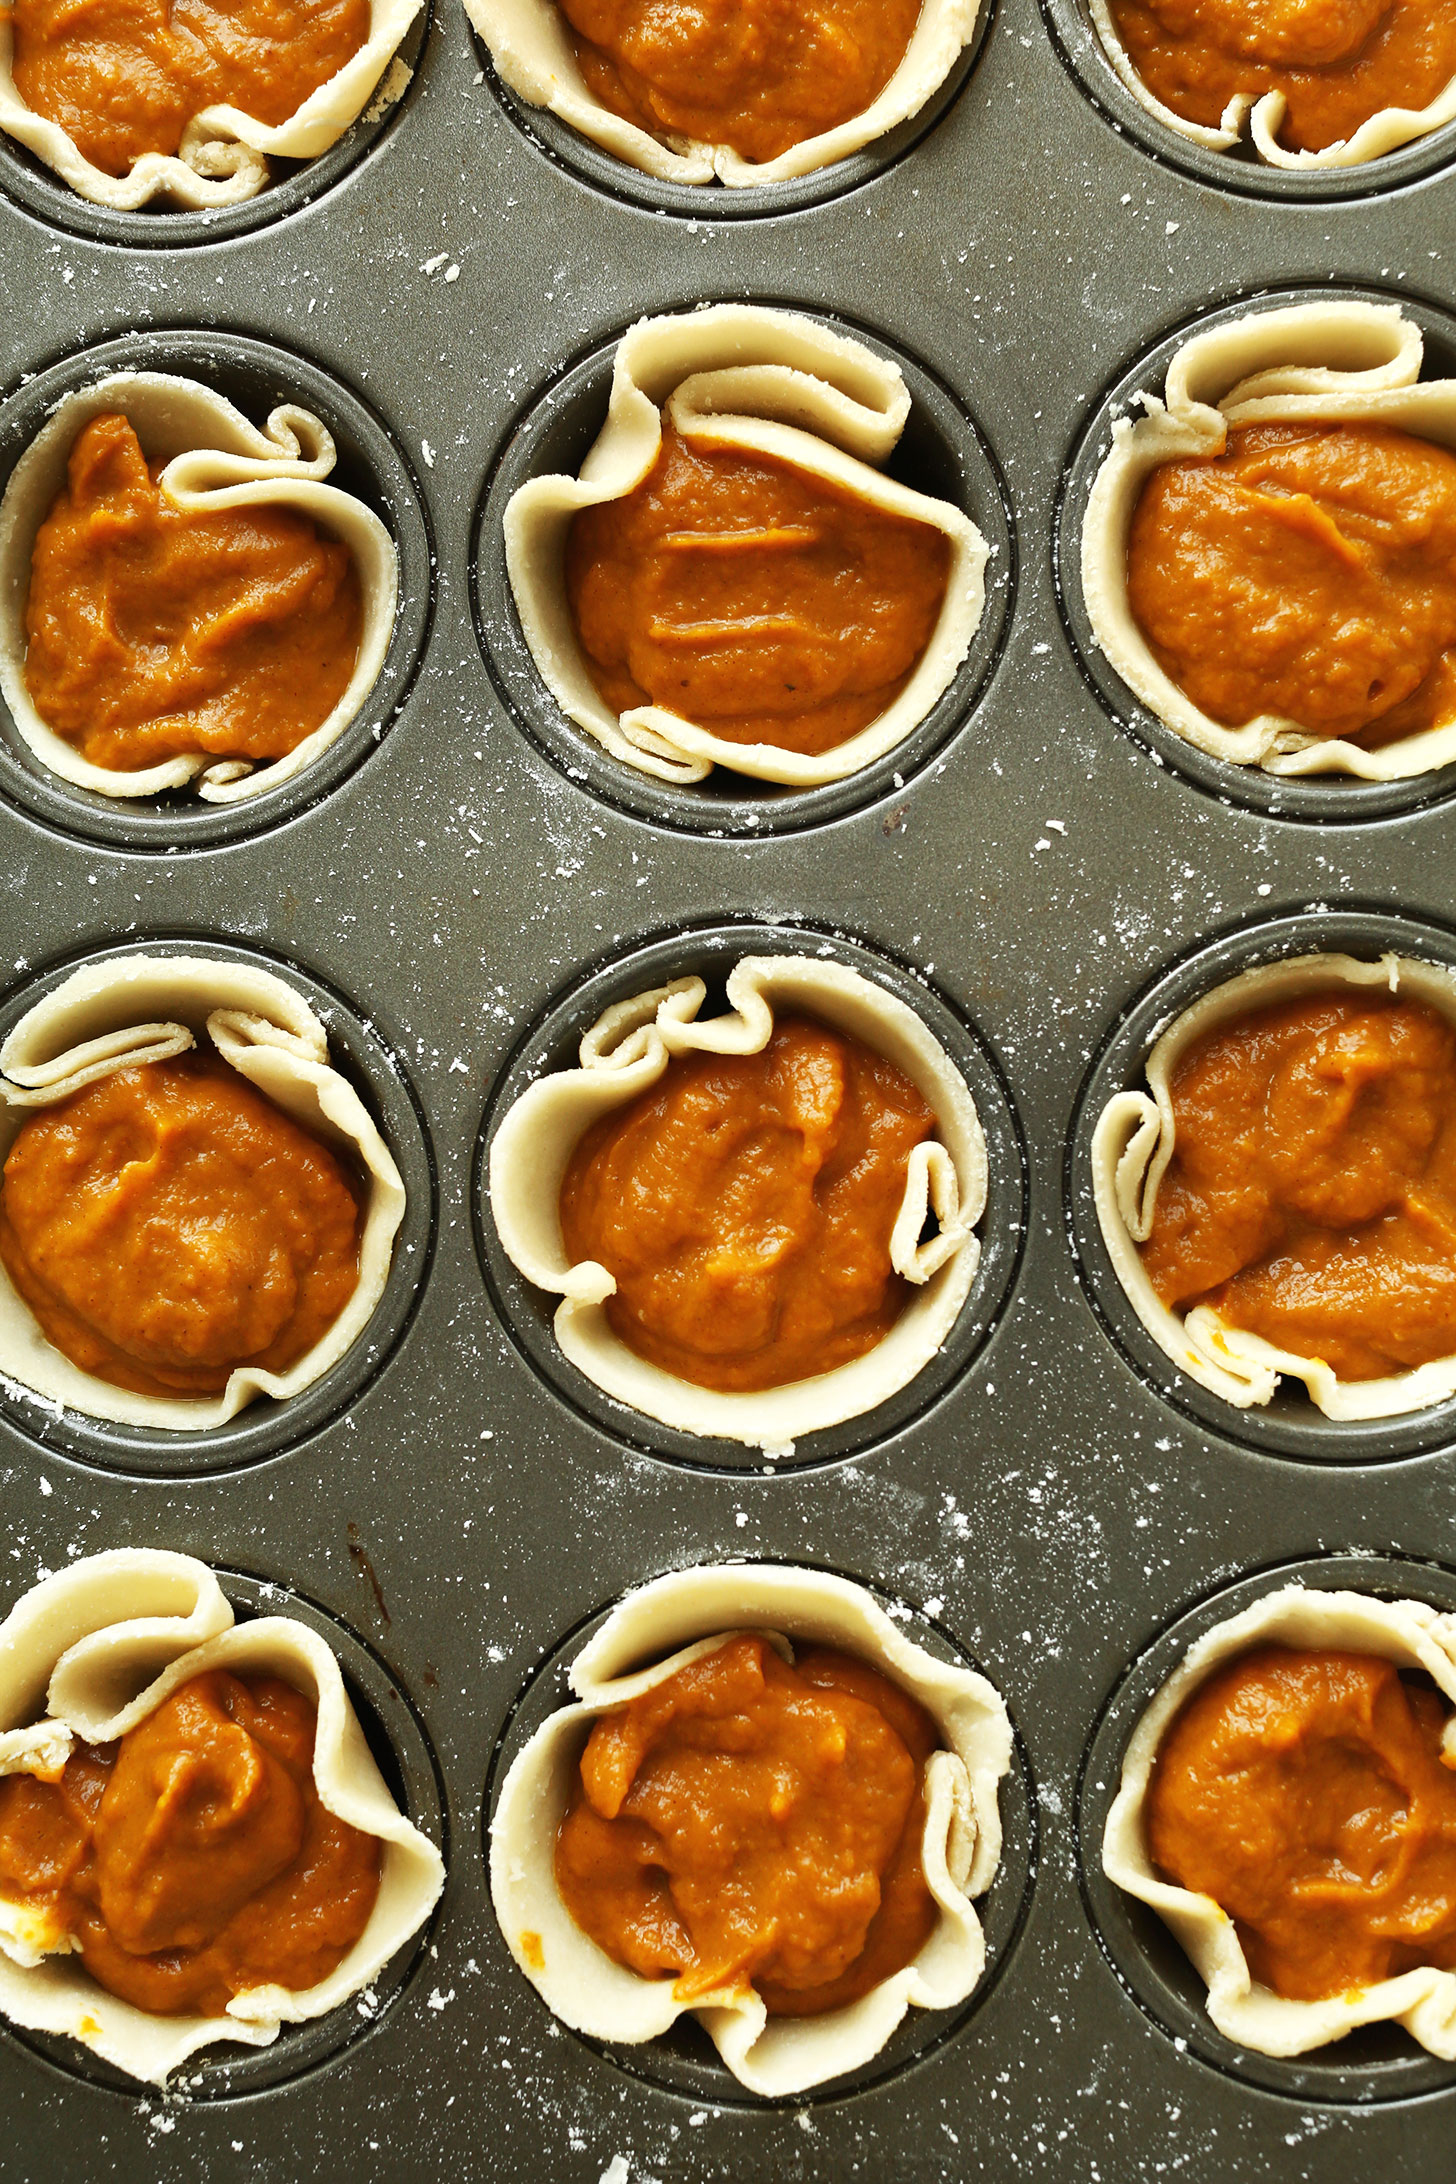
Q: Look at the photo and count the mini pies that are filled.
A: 12